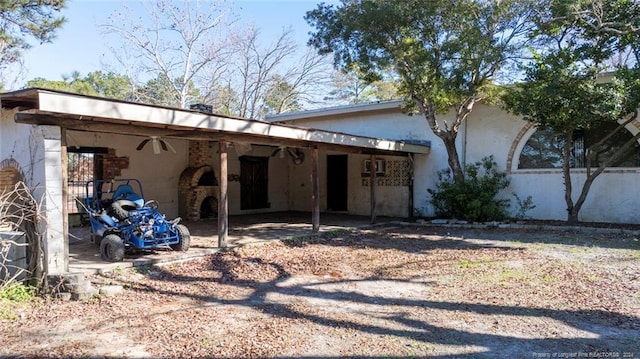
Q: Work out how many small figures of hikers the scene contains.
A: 0